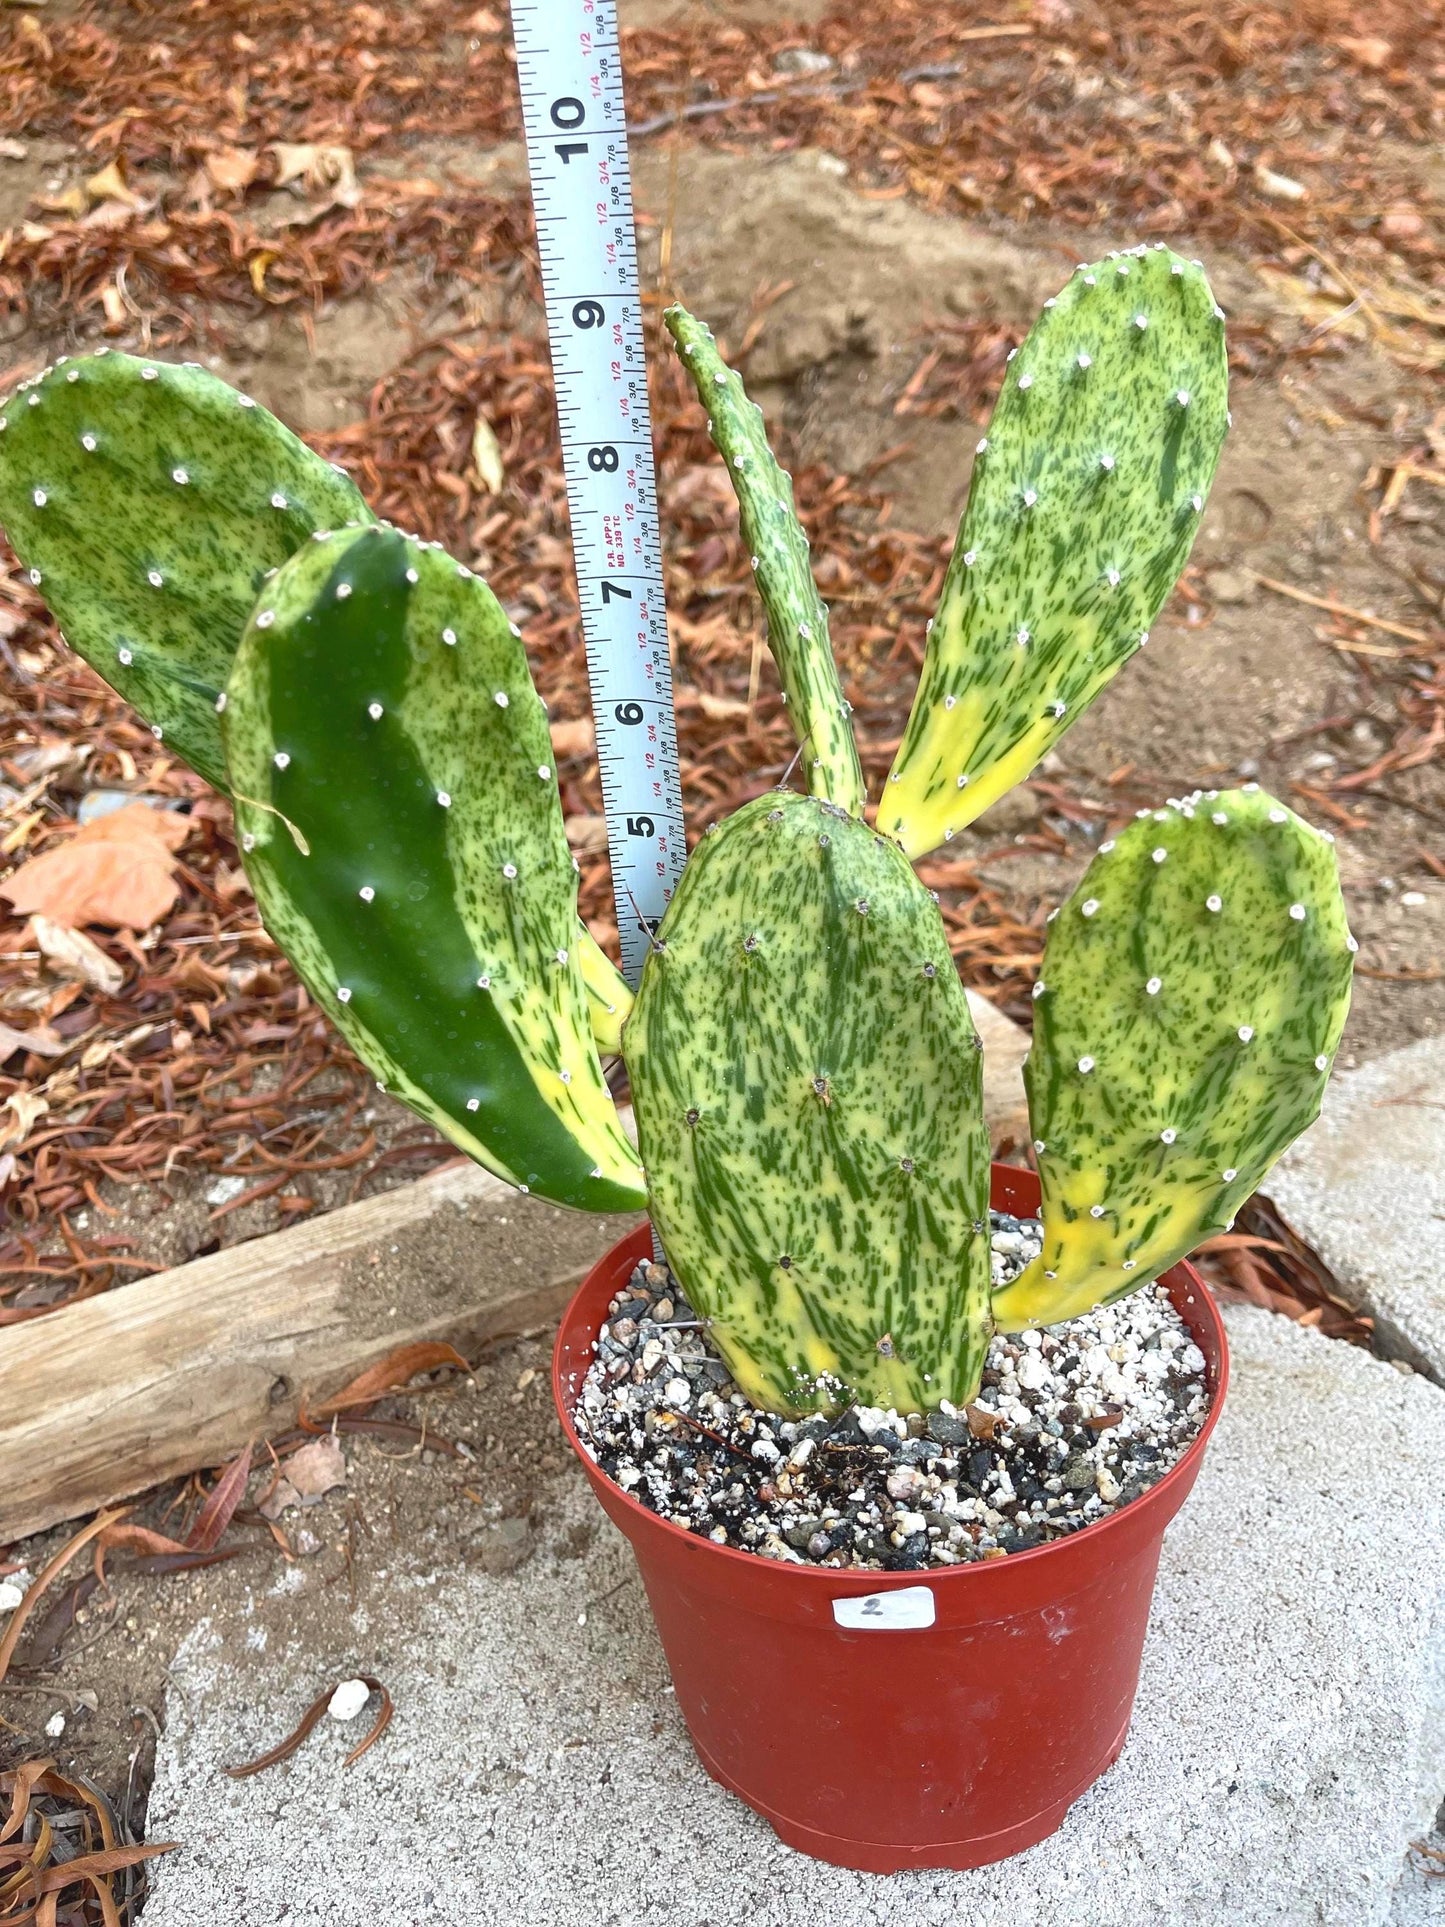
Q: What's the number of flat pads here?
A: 6